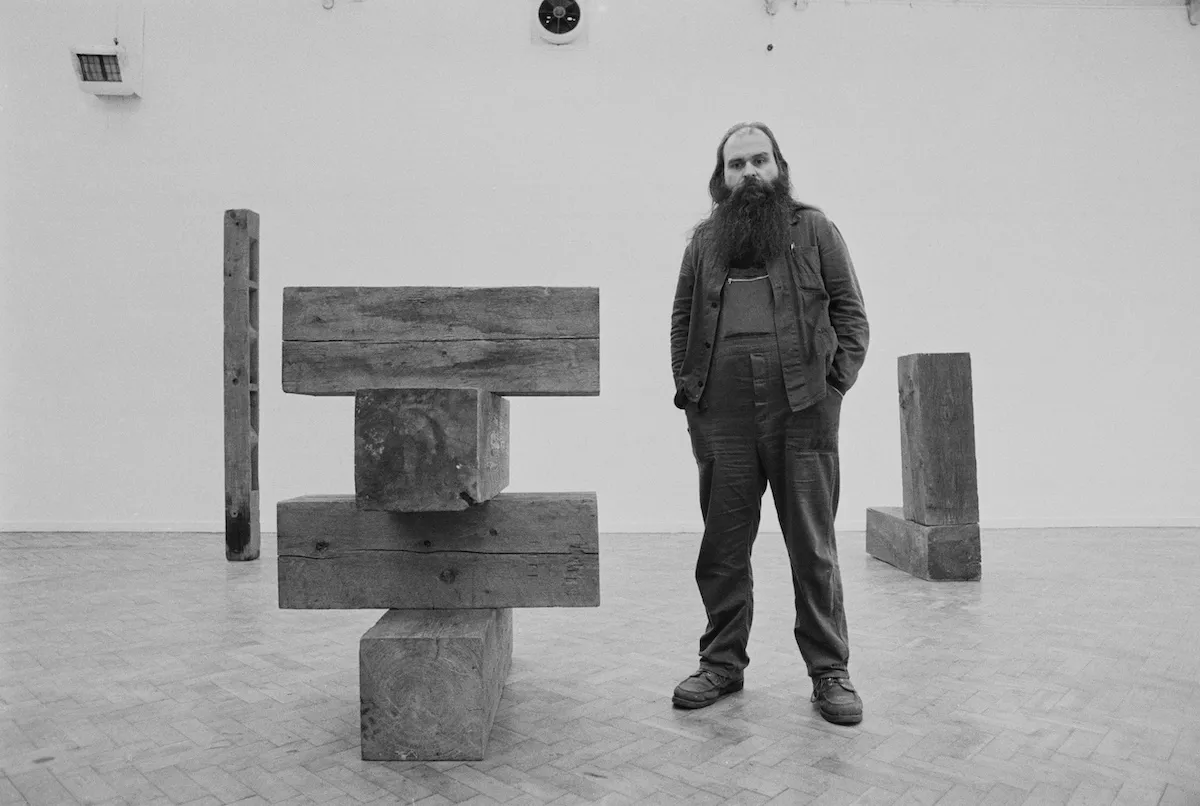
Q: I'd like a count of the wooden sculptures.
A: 3